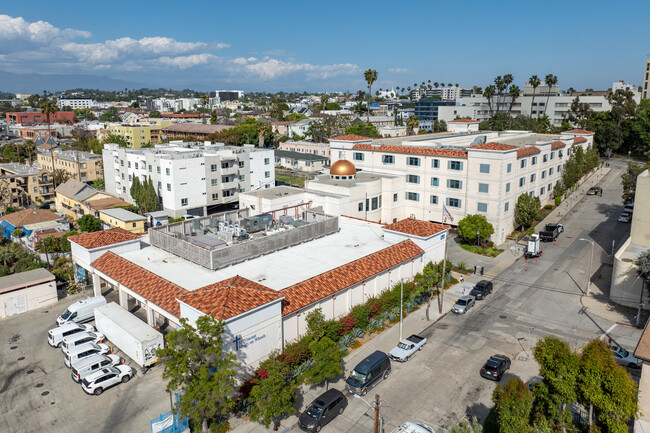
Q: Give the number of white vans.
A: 5